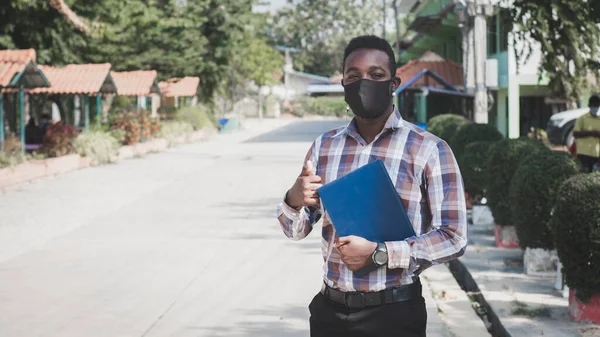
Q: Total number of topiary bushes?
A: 6